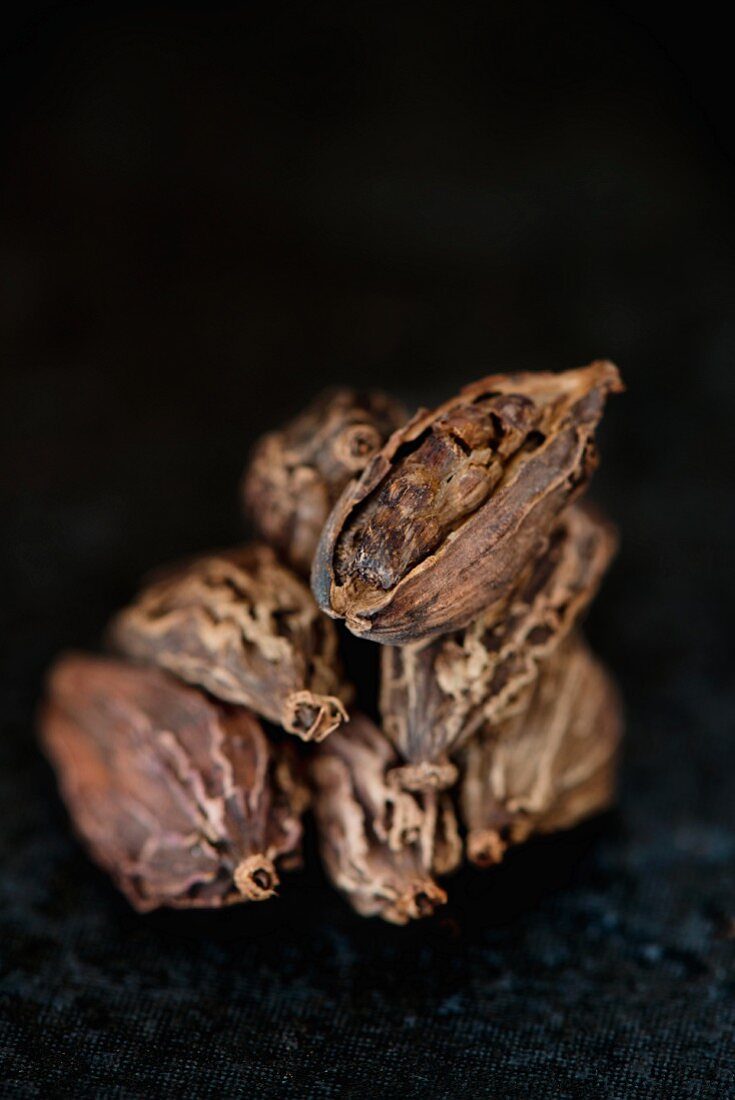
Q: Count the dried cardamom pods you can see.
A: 7